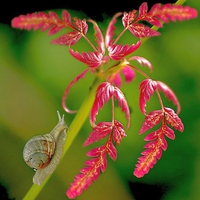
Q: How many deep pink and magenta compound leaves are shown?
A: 4